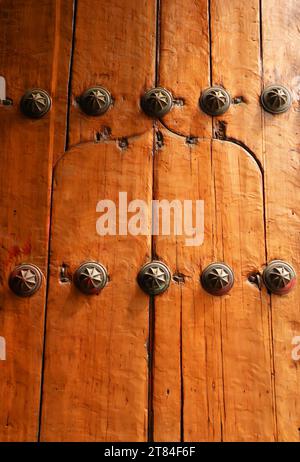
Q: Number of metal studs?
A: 10